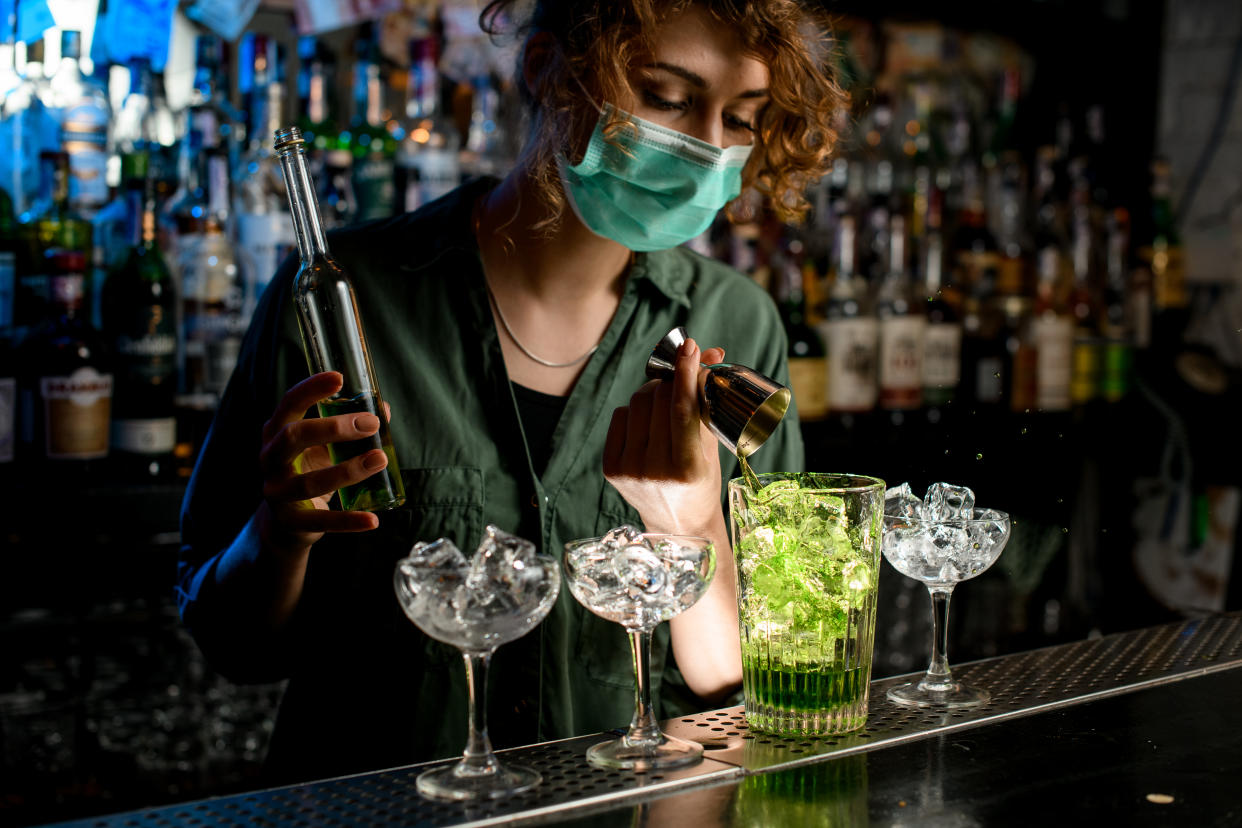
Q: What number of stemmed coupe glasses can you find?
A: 3